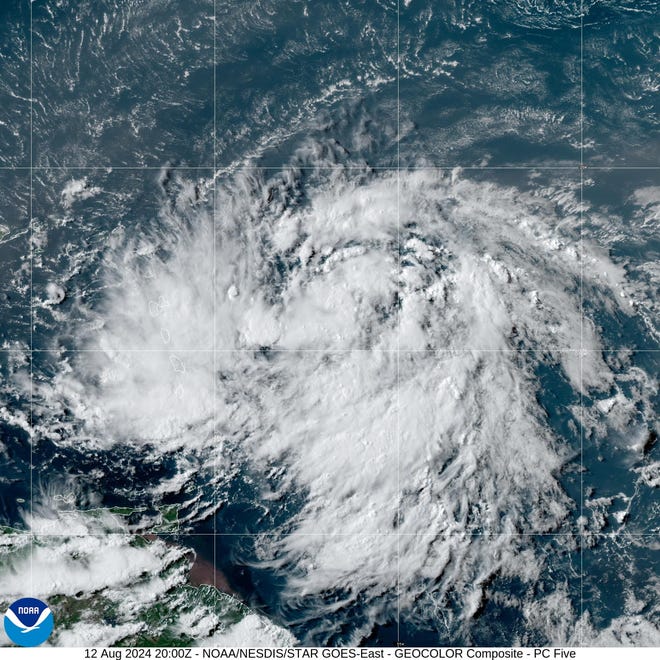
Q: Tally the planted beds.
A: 0